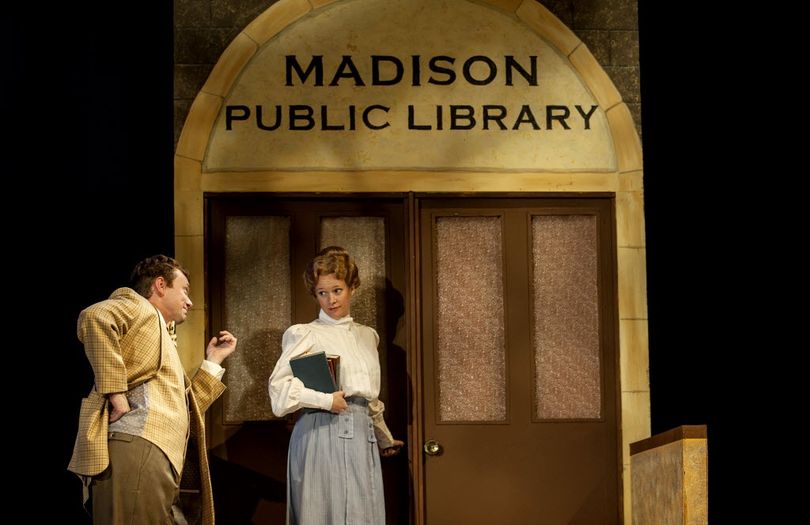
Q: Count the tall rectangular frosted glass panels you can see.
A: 4